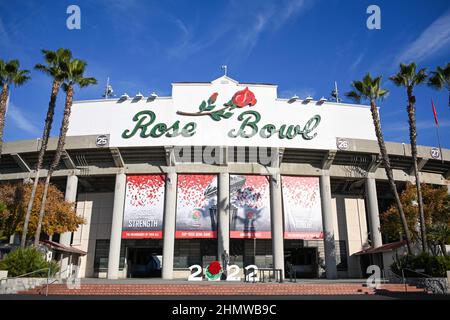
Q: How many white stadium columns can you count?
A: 7